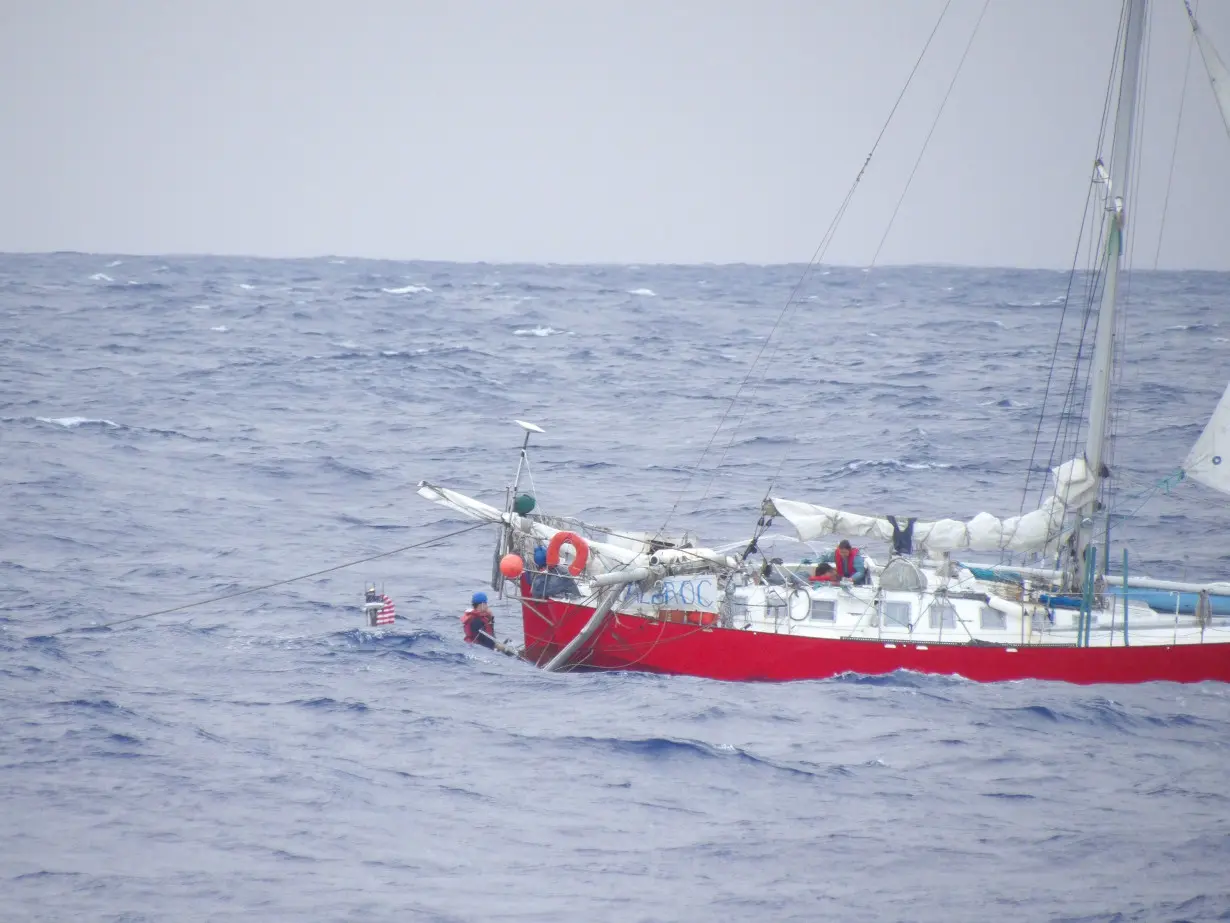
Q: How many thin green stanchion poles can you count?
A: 3